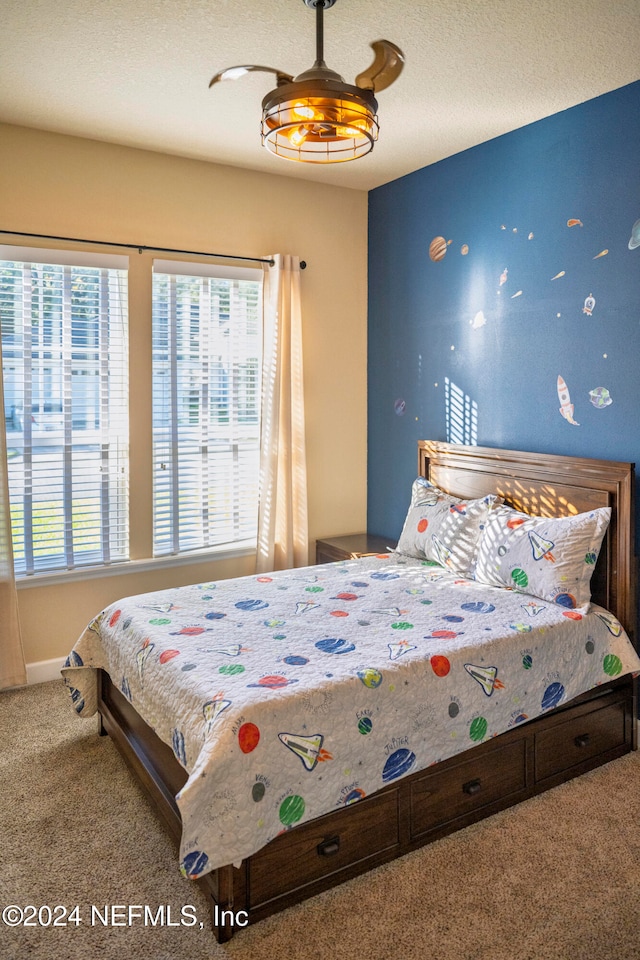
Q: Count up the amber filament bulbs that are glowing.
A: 3